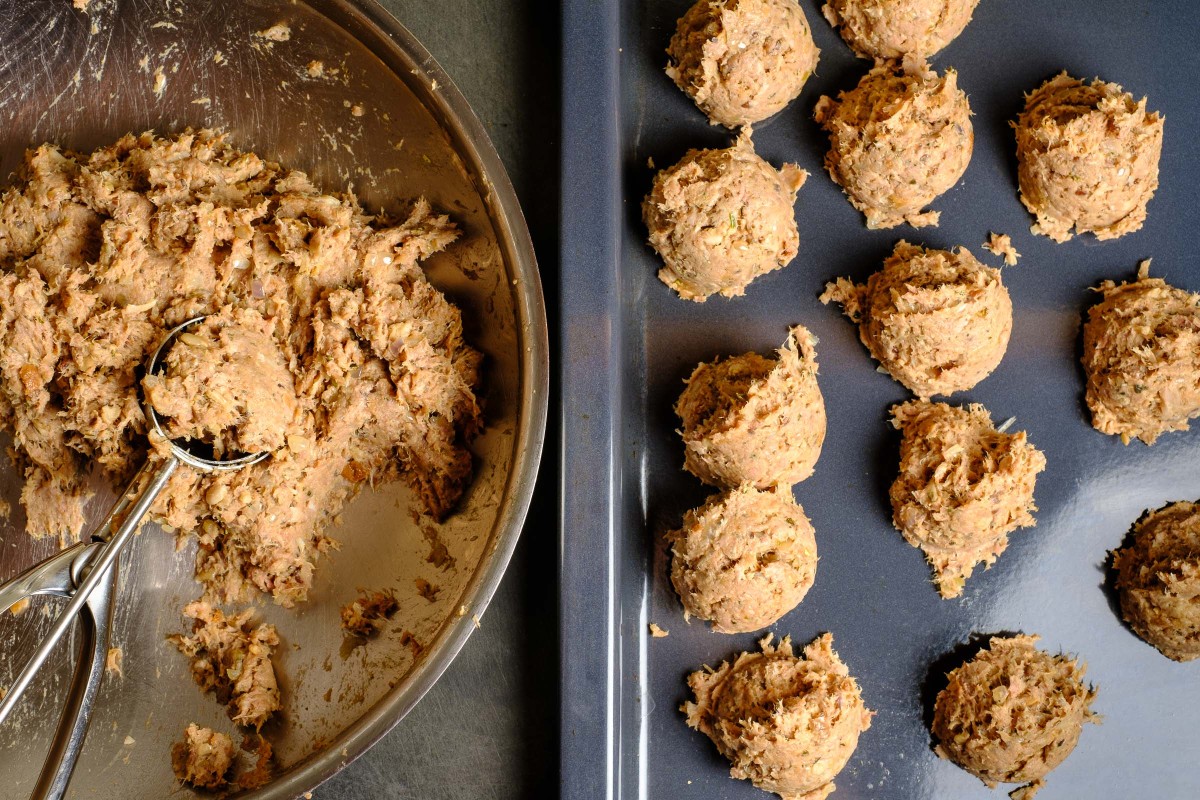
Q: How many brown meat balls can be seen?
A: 13